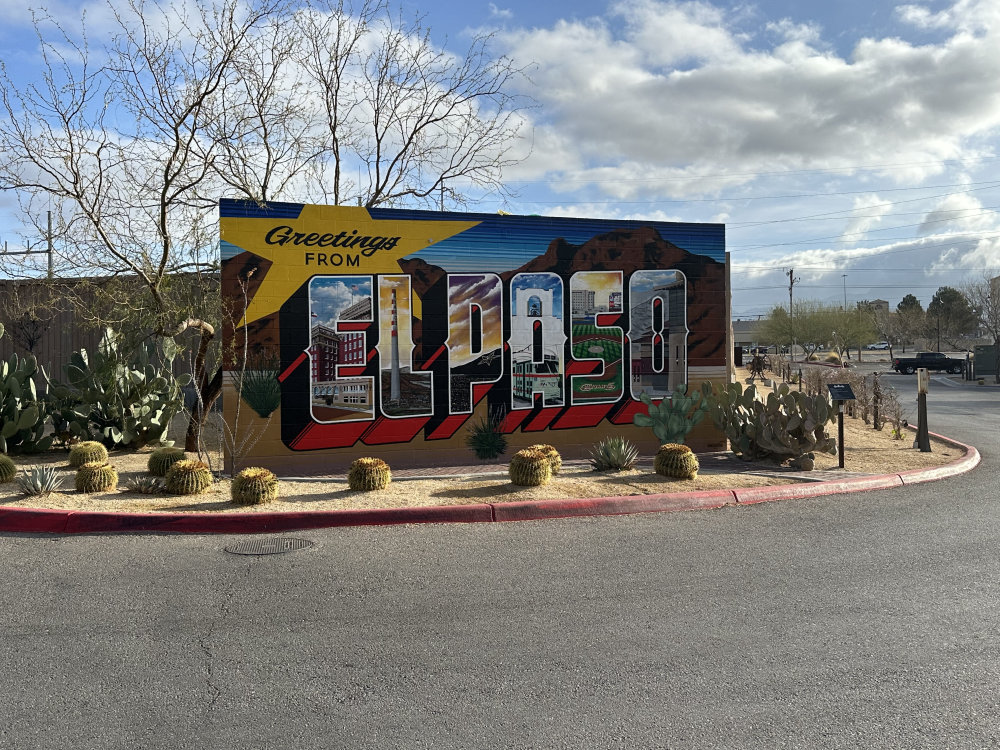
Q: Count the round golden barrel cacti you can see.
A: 10